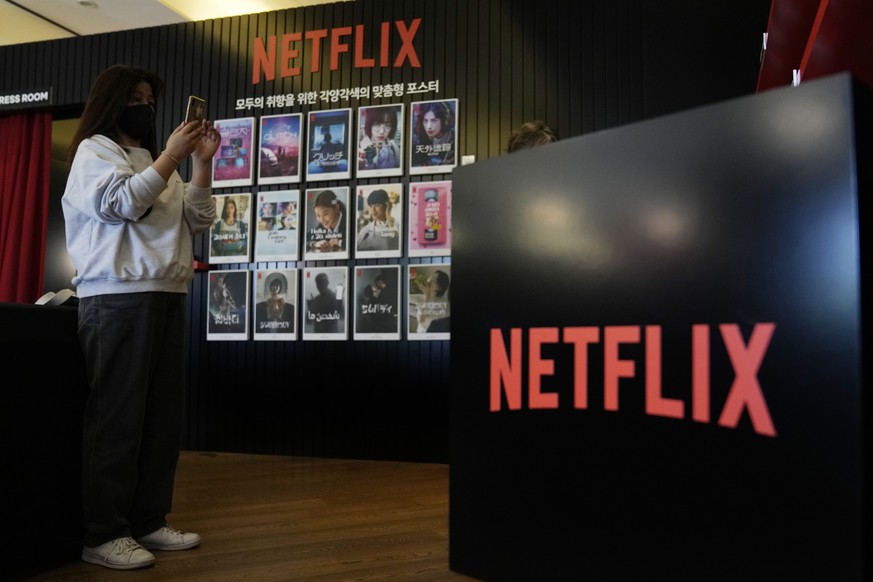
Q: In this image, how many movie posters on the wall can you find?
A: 15